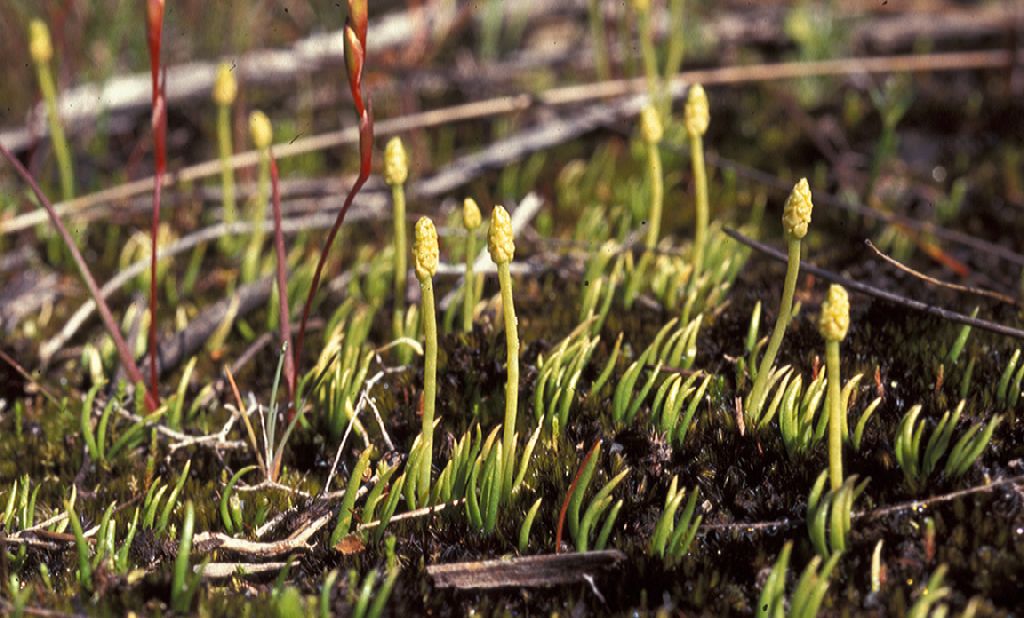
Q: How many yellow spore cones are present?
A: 11